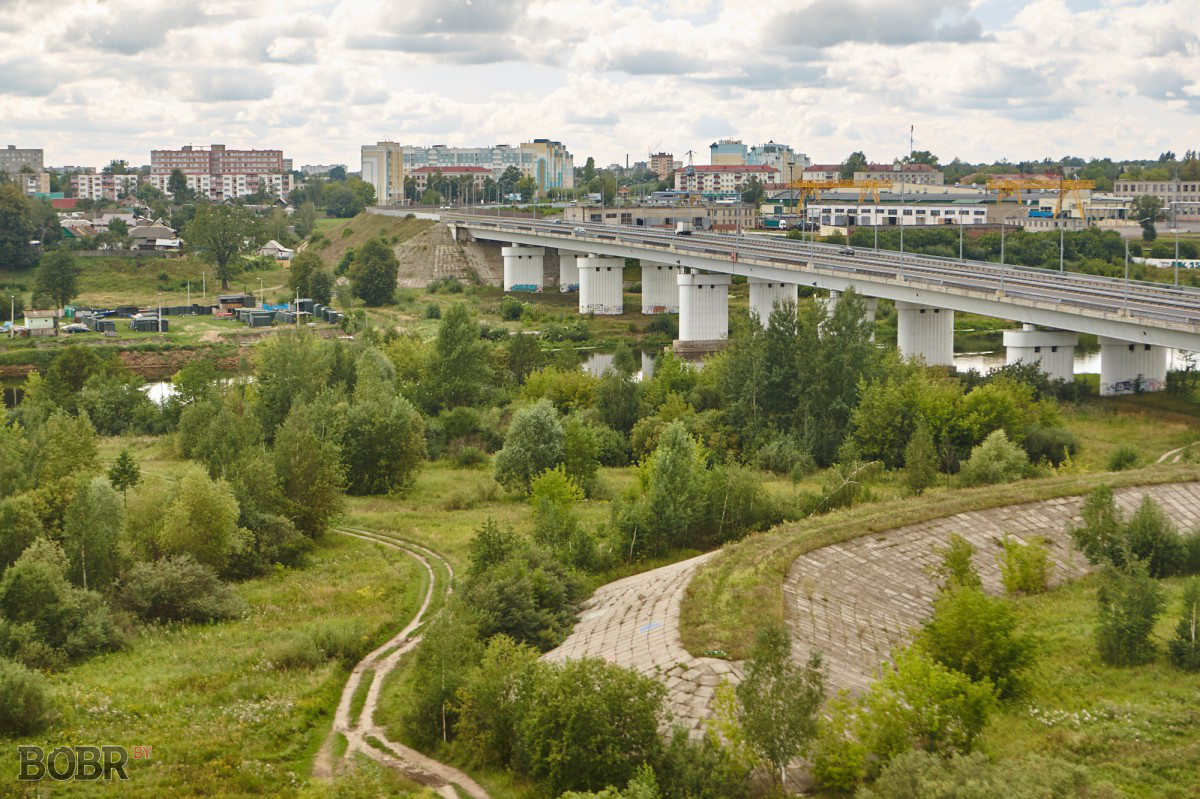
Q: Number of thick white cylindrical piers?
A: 10